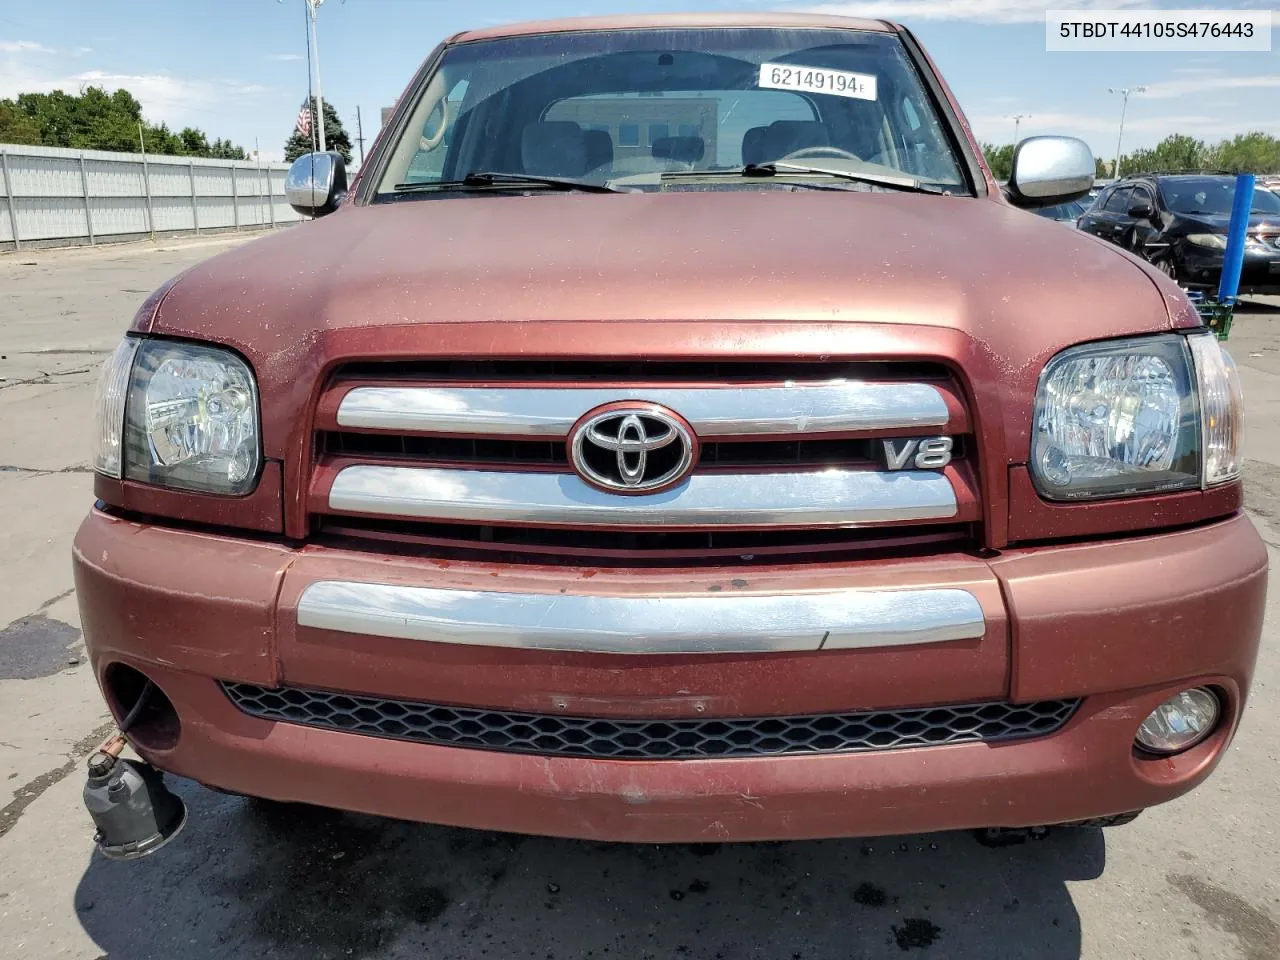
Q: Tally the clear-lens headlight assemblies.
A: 2